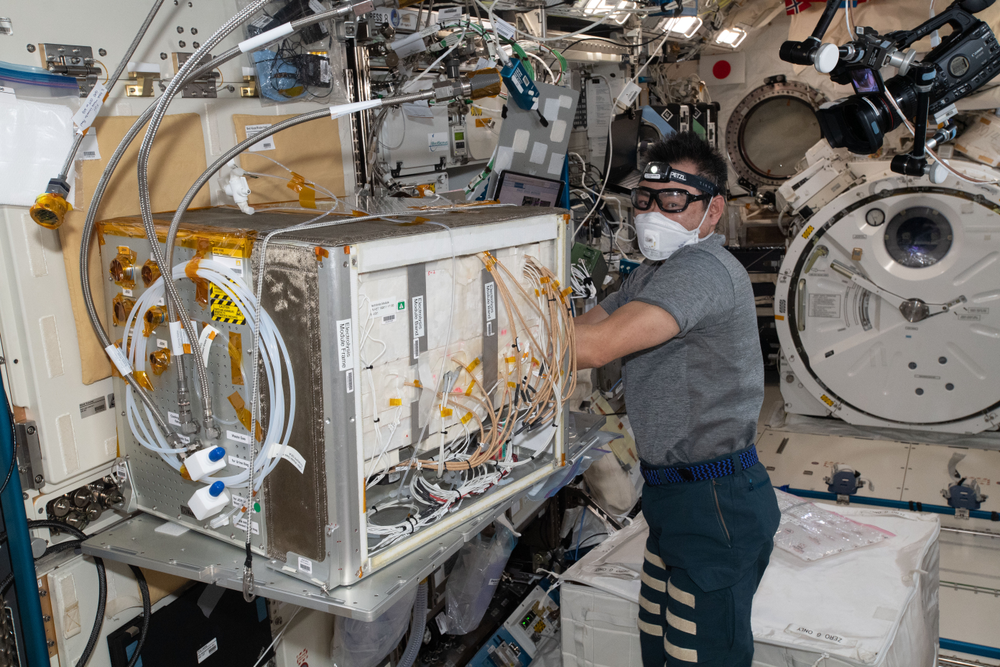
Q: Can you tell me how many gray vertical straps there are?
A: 2